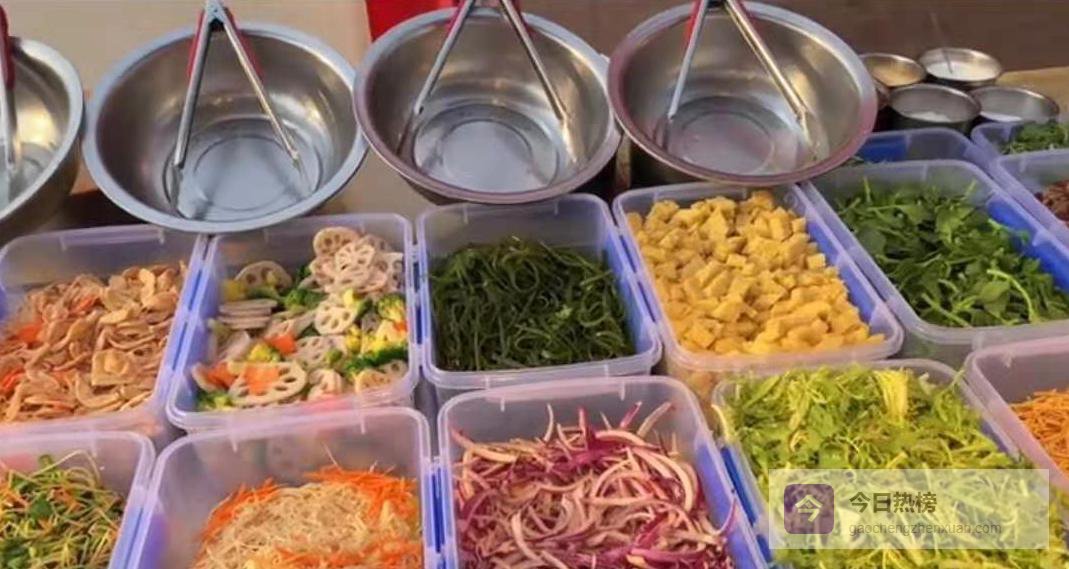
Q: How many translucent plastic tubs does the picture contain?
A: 13